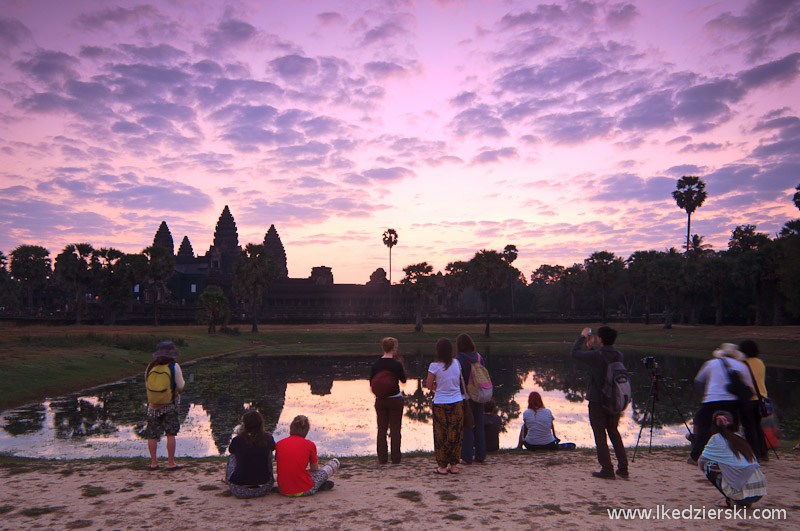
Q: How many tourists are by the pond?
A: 12